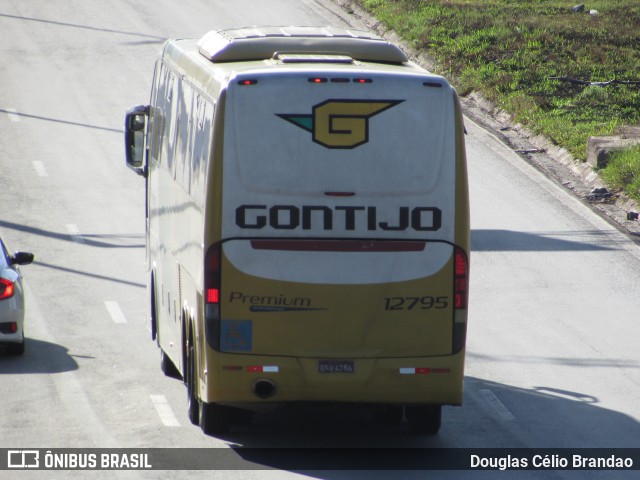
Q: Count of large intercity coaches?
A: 1